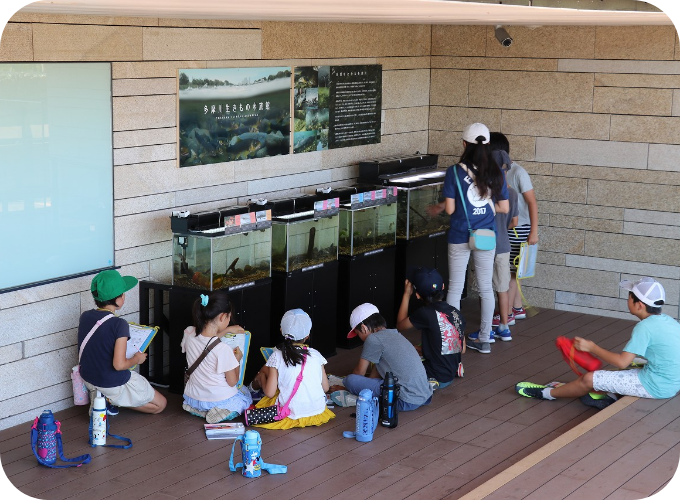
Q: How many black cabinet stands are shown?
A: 4